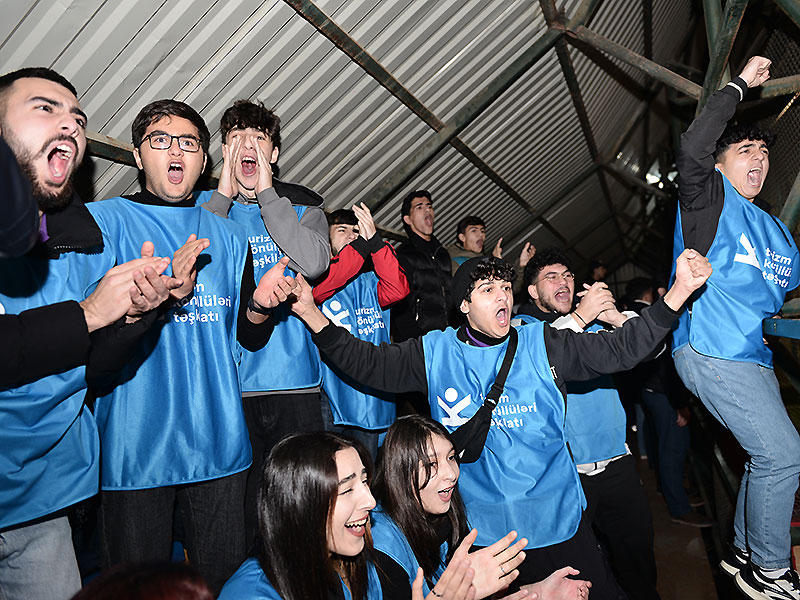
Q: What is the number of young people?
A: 11